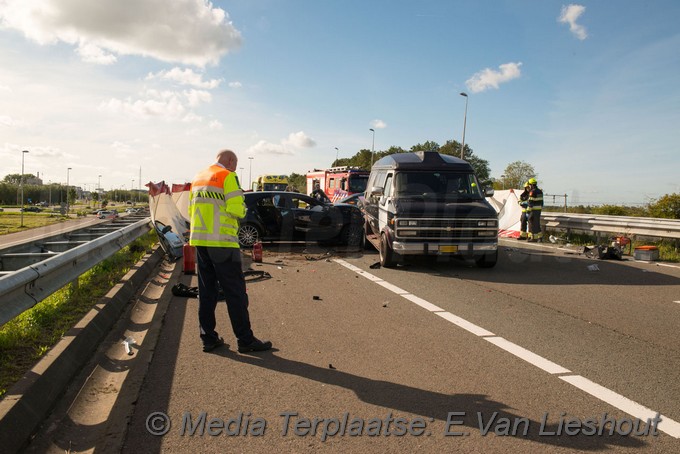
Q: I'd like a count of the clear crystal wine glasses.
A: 0